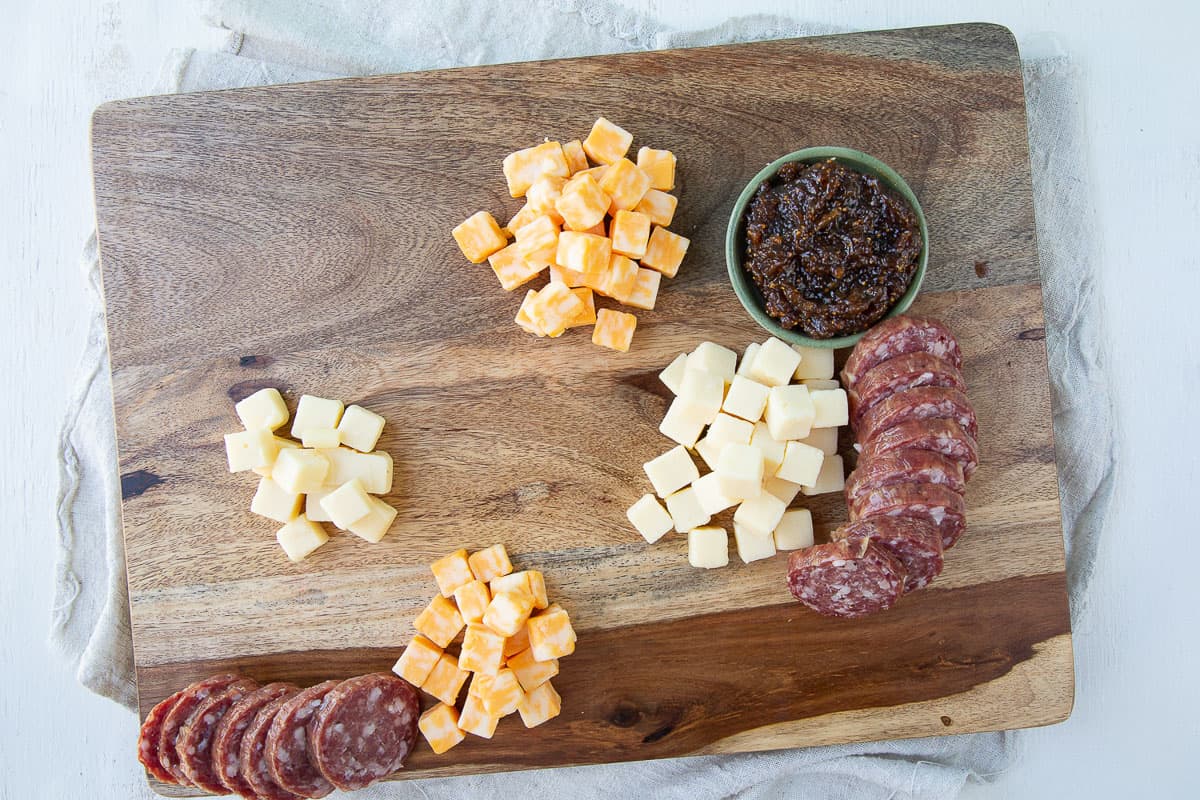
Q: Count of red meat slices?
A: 15